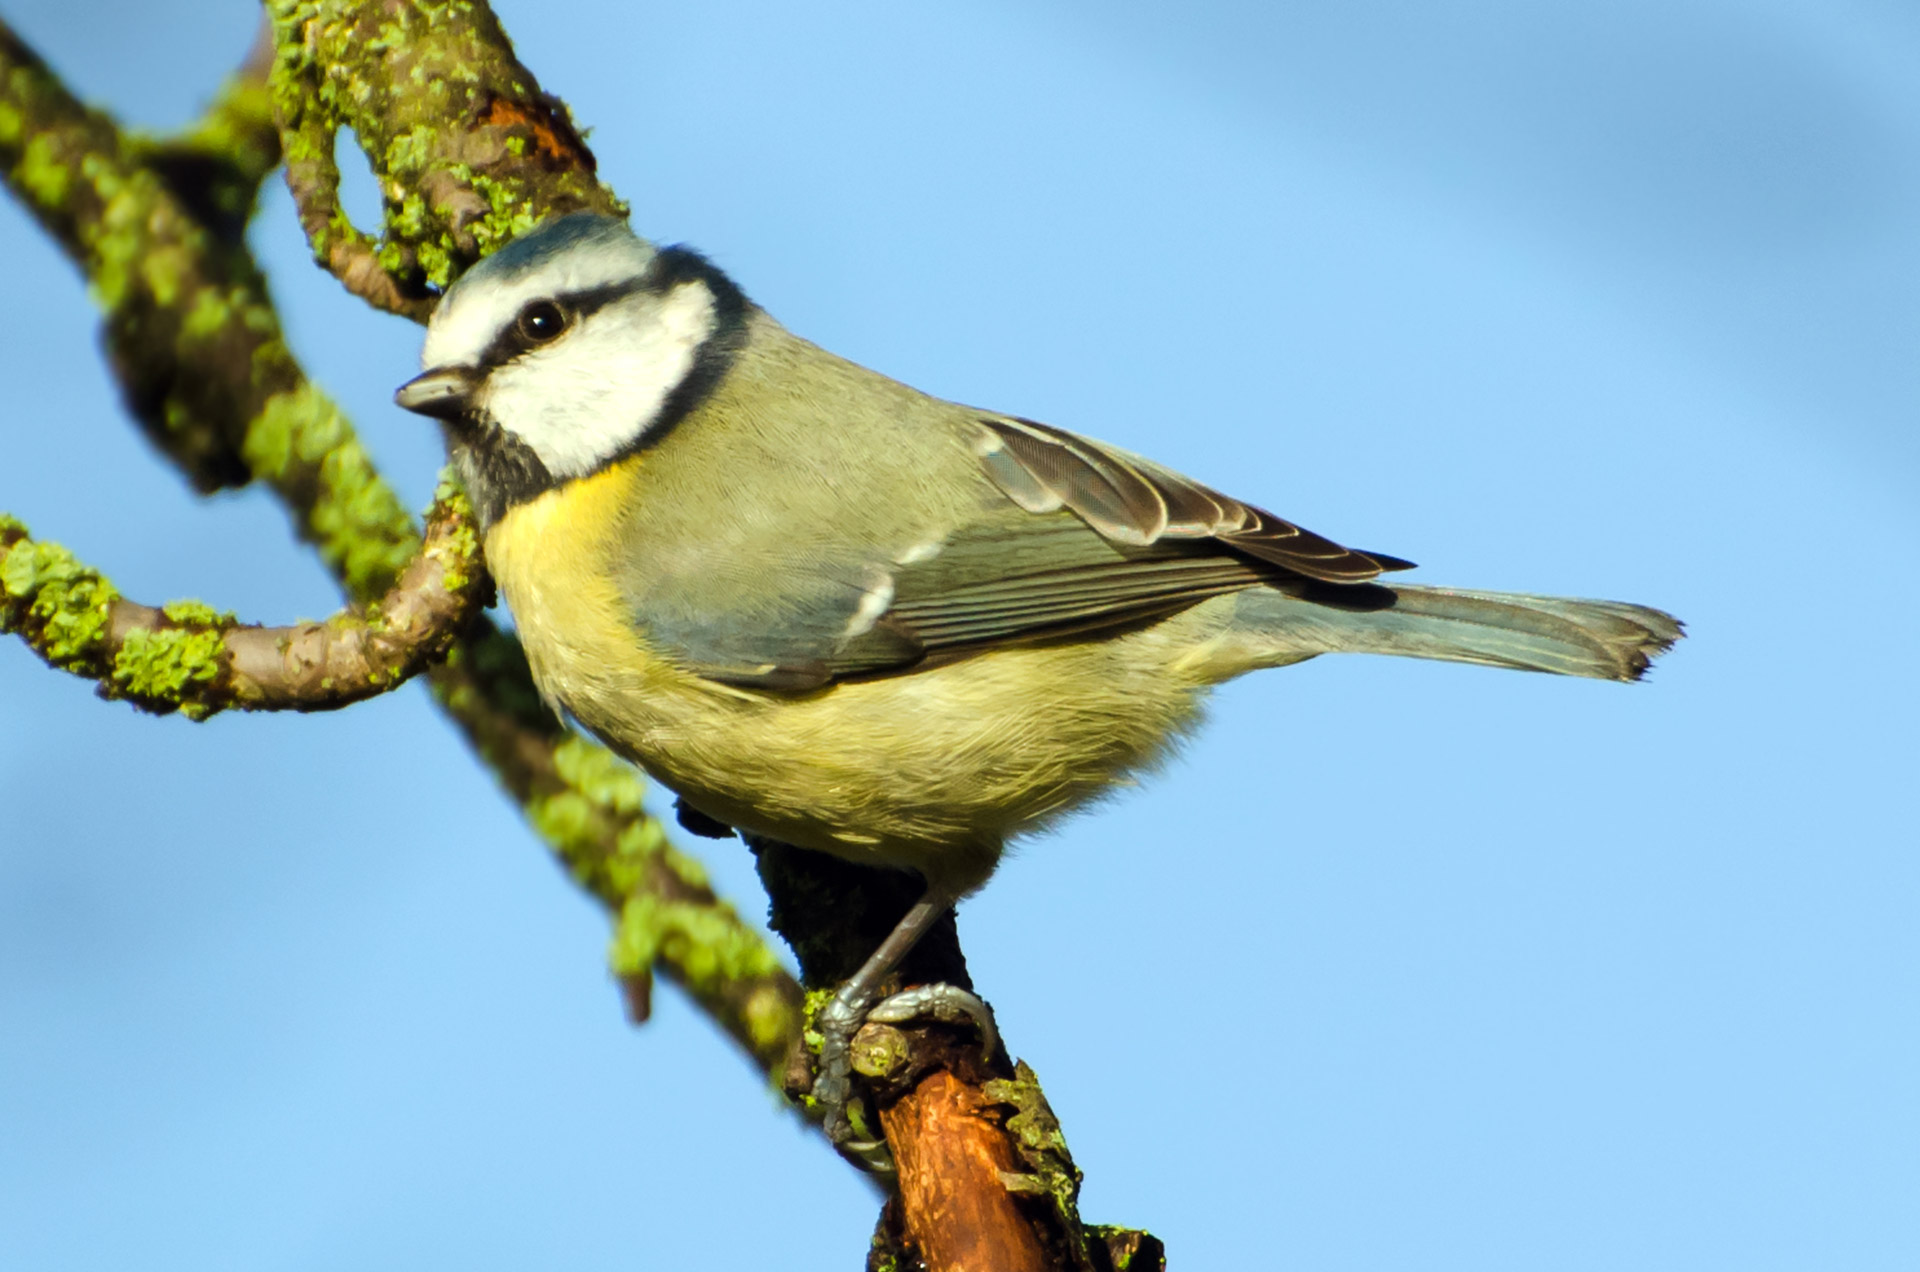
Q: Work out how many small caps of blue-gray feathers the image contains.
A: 1